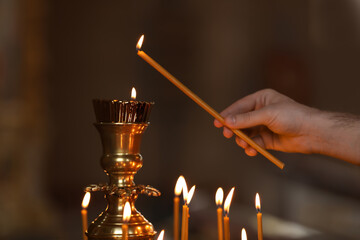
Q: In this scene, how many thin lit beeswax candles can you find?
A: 11